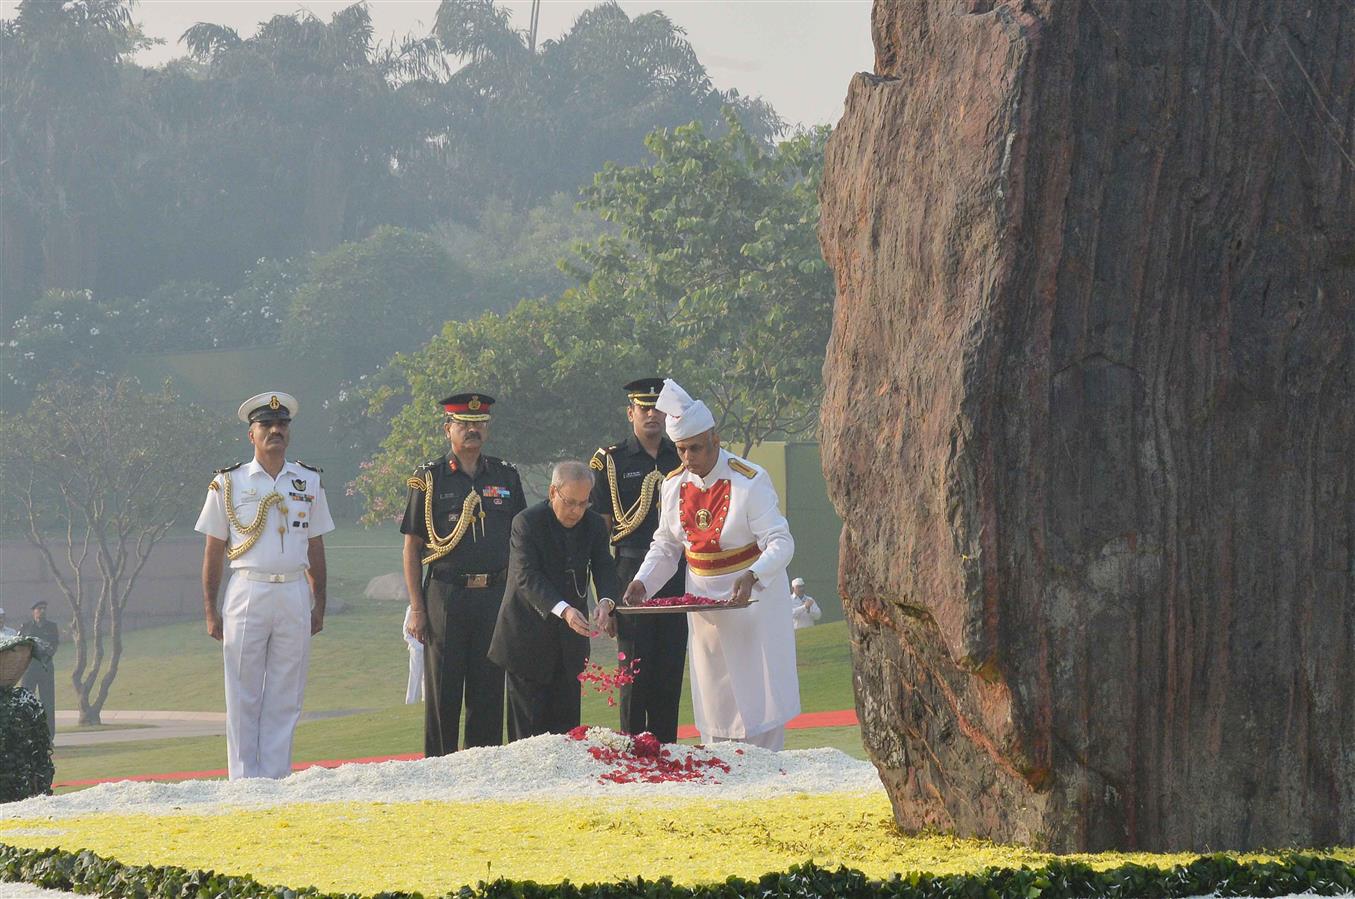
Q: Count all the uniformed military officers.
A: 3